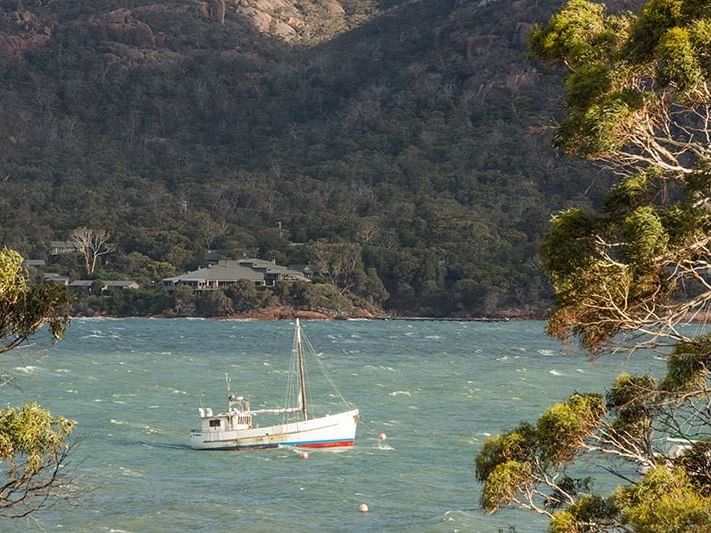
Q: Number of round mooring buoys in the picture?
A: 3